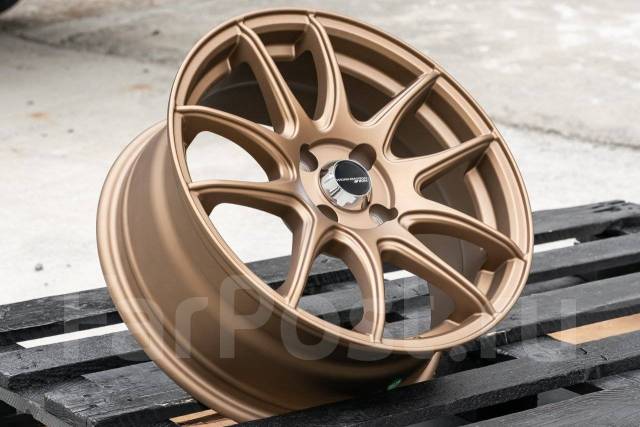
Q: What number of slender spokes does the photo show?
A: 10